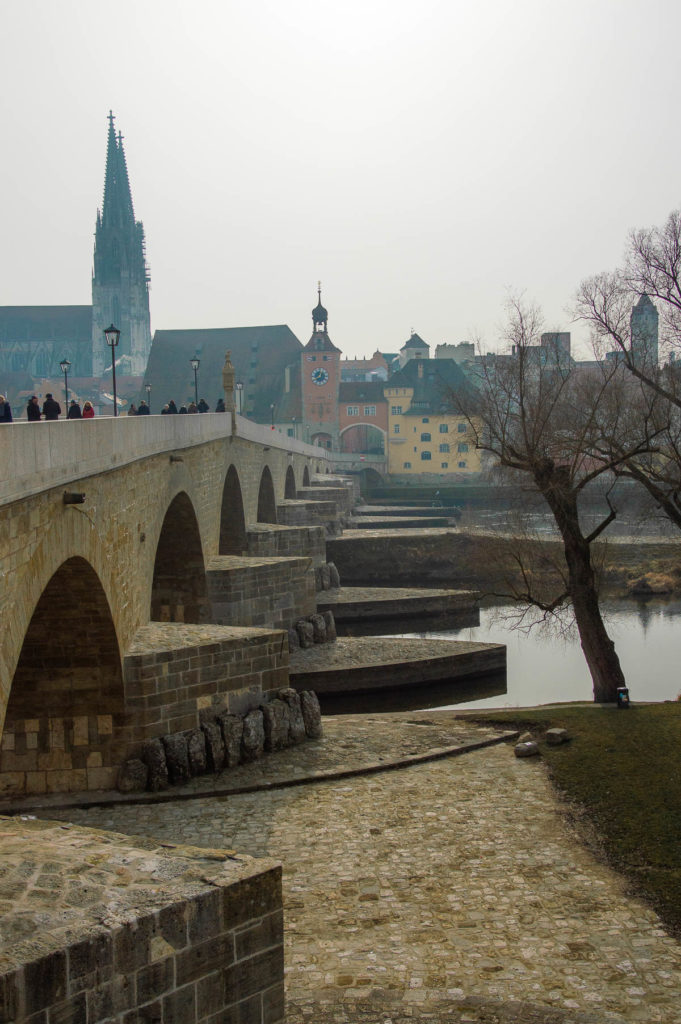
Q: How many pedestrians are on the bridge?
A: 13